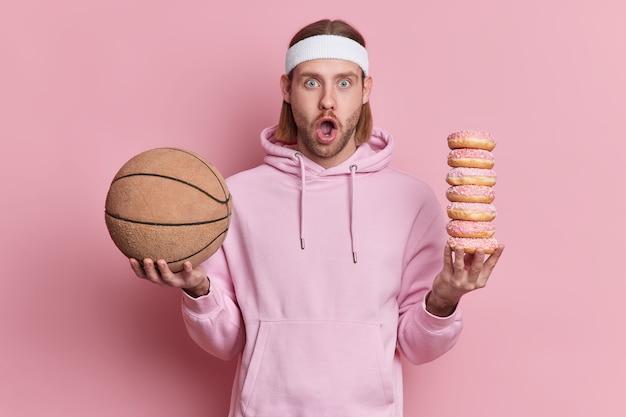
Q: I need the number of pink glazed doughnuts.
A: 7